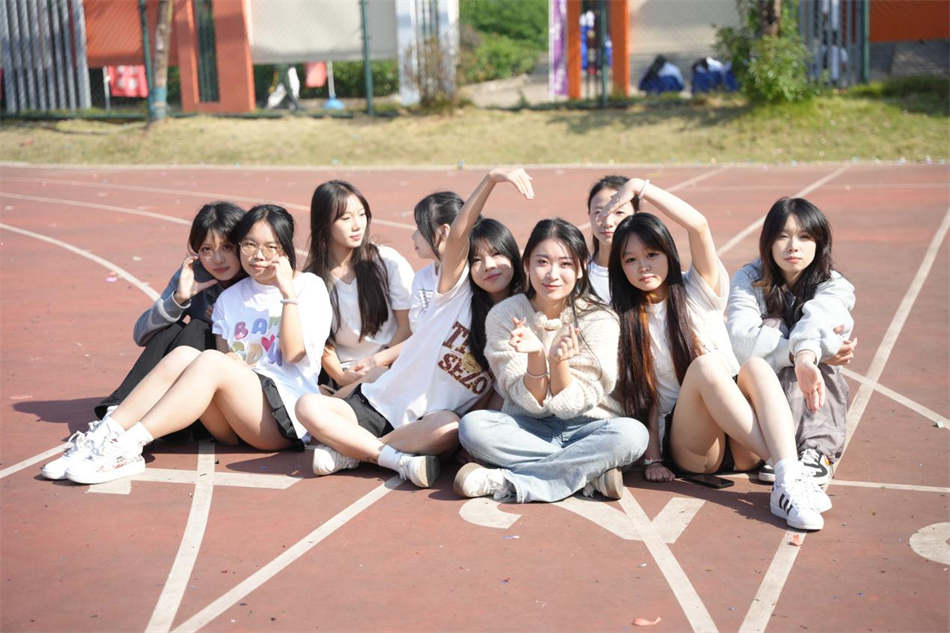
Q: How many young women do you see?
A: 9